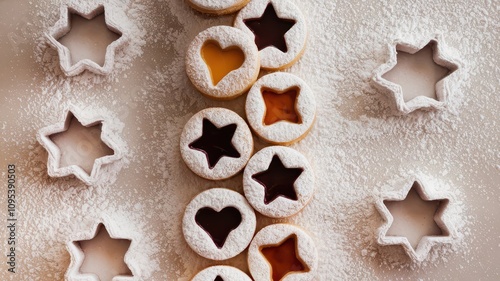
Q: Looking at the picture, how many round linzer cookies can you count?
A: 9